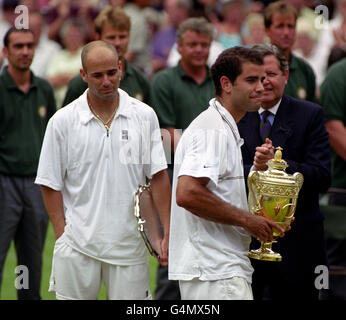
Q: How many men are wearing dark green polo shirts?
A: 5